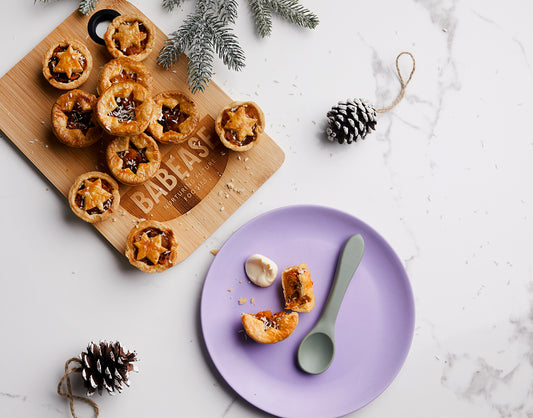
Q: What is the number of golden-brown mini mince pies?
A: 11